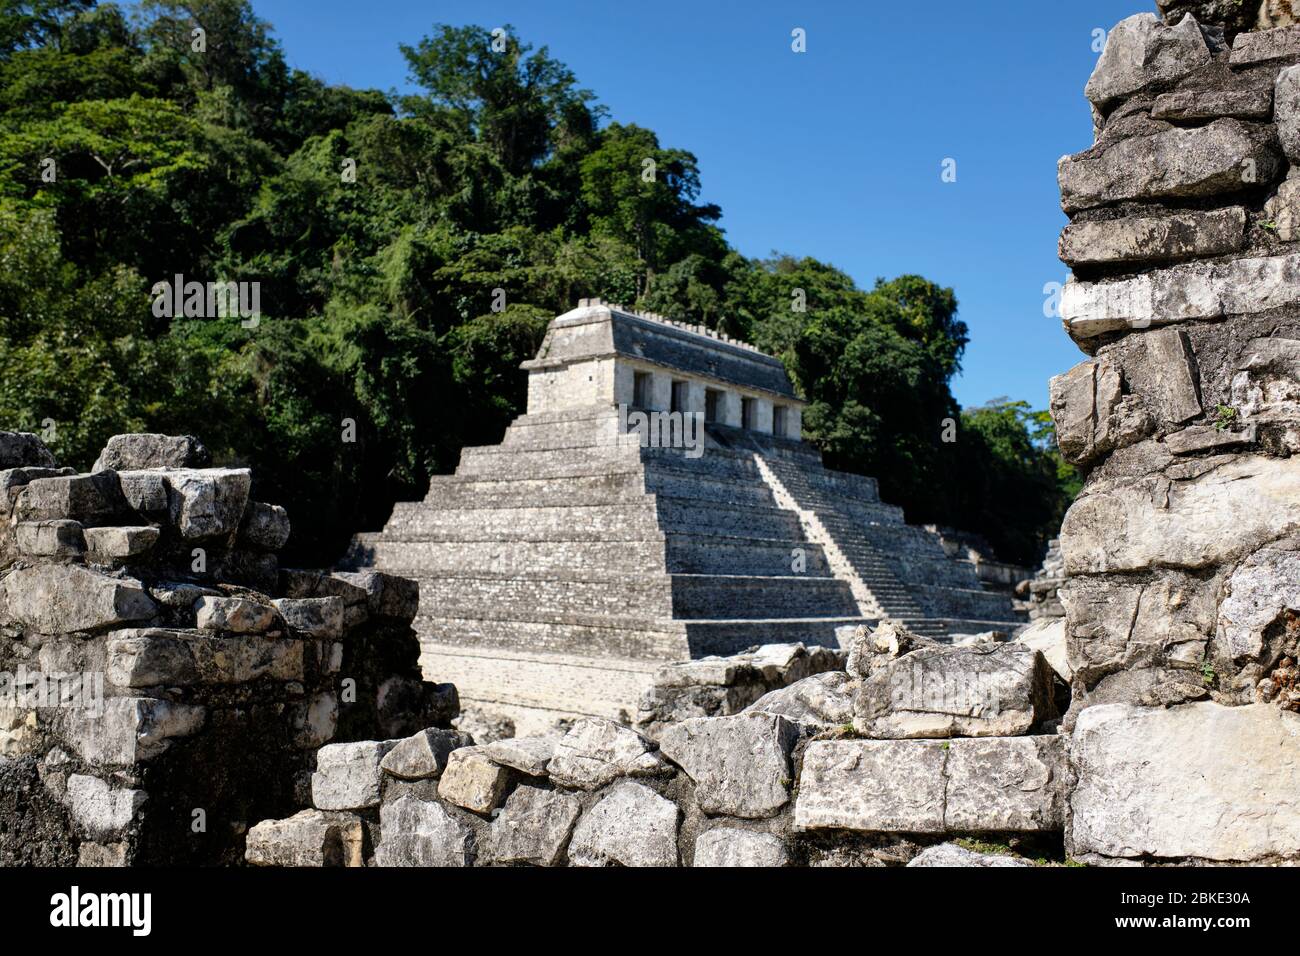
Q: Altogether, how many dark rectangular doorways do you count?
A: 5